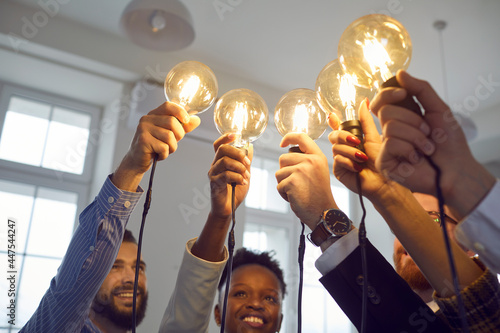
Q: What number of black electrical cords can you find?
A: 5